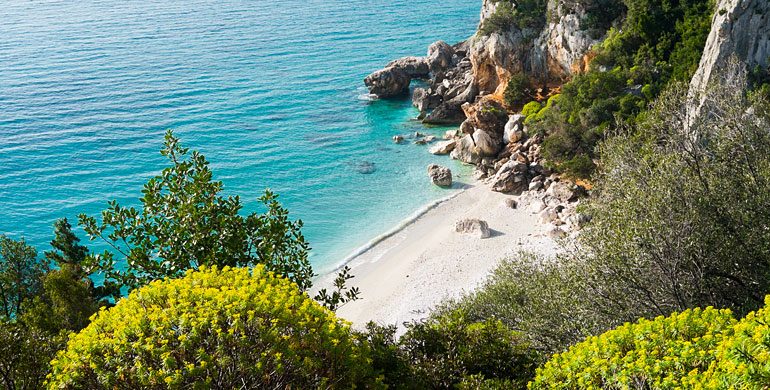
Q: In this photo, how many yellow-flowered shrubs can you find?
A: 2